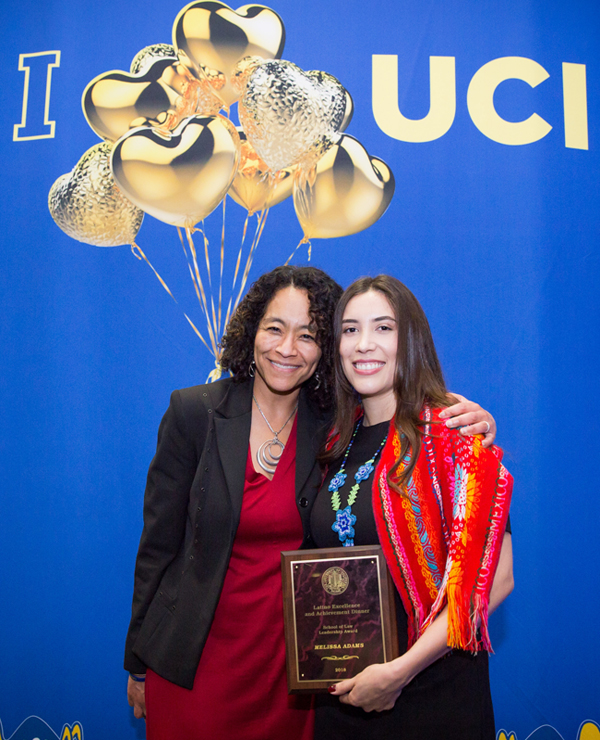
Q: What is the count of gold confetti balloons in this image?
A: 3